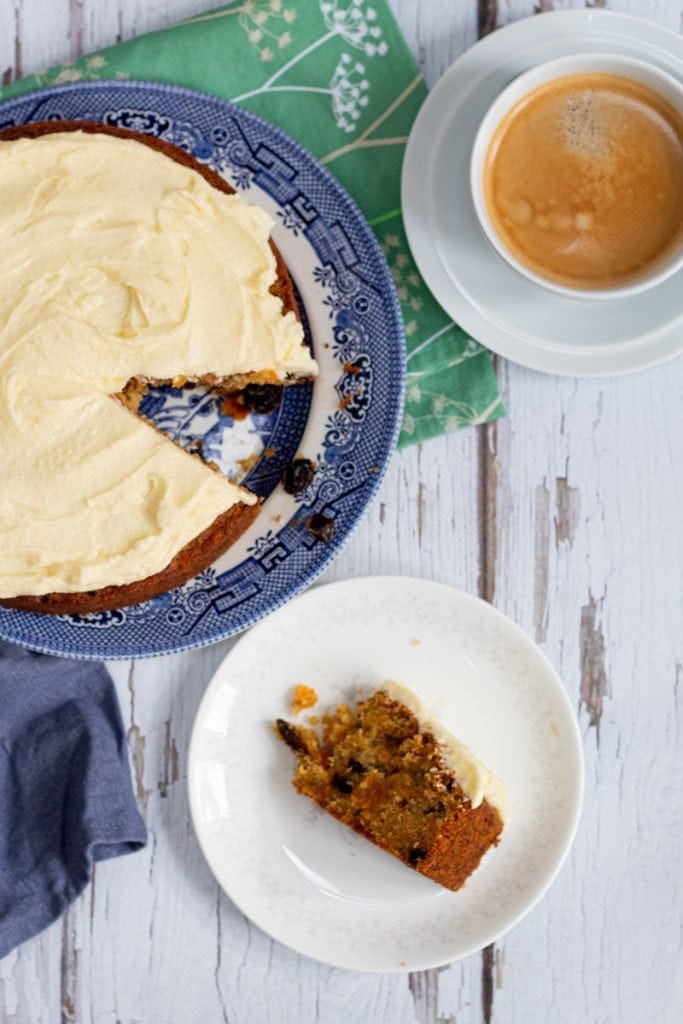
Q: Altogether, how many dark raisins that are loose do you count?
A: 3